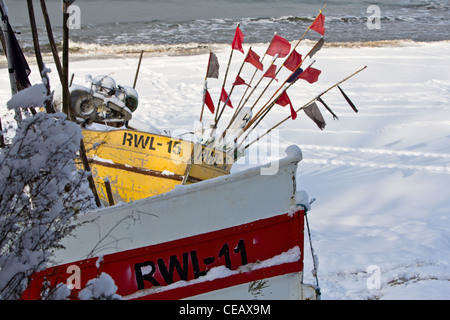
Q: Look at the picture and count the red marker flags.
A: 11